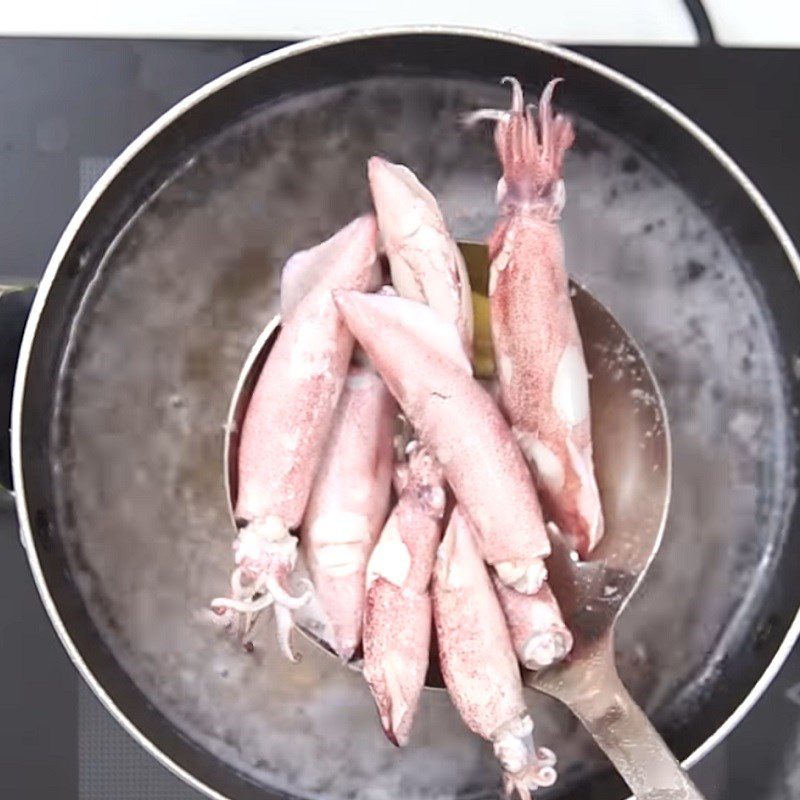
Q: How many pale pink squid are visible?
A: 8